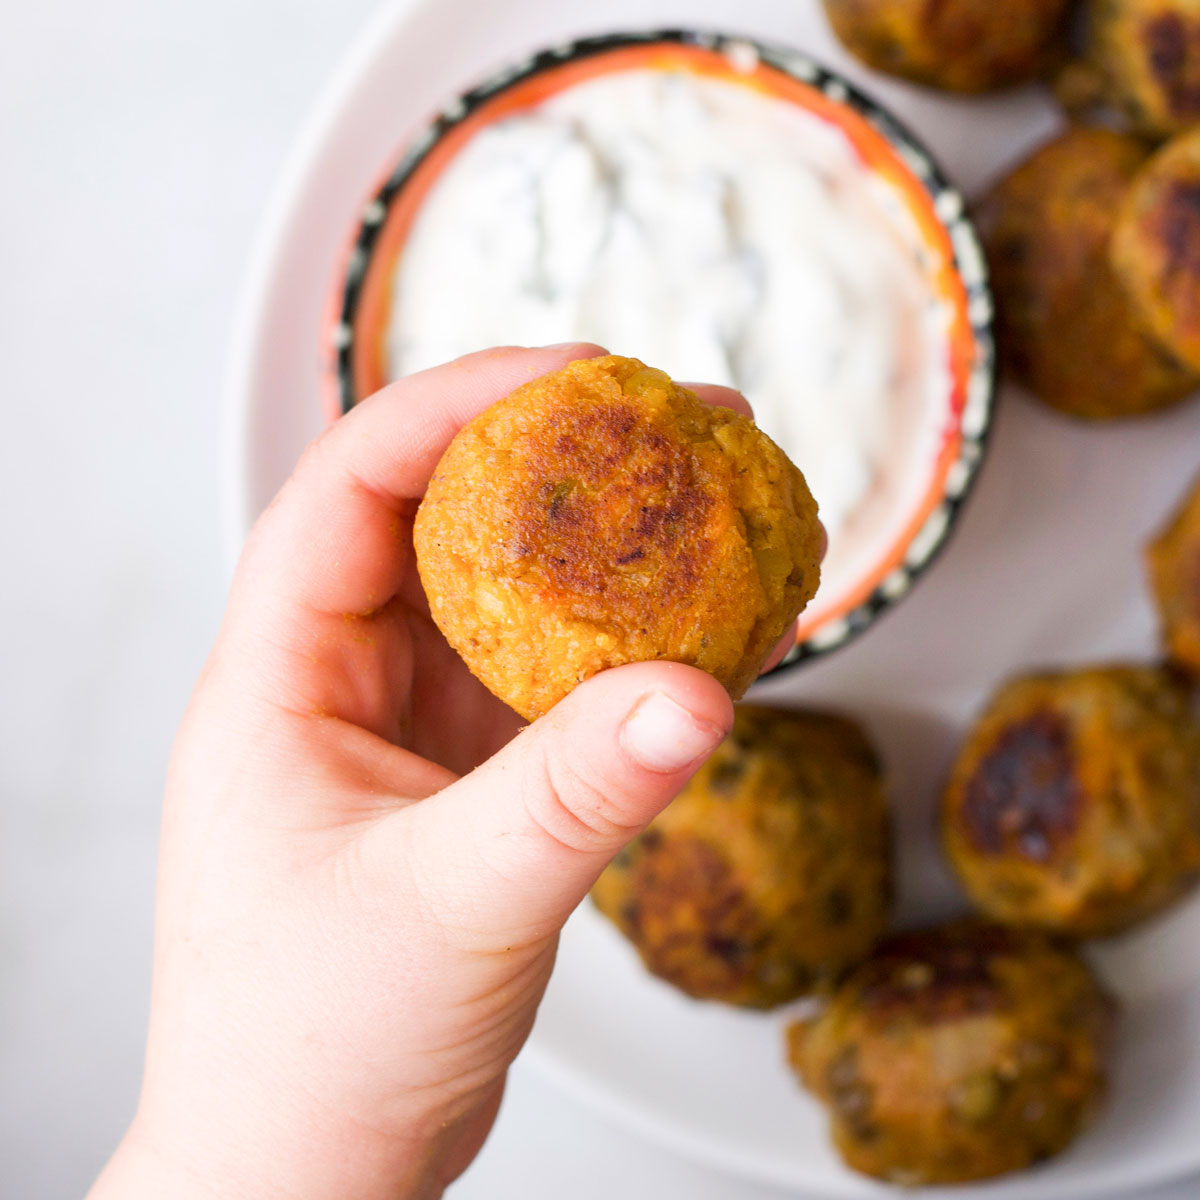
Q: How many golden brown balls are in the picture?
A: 9